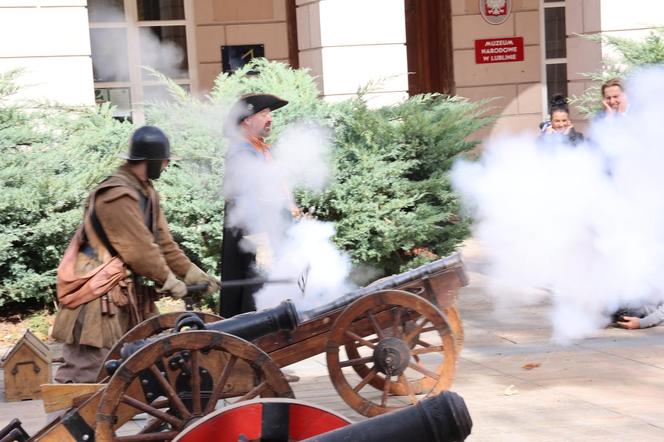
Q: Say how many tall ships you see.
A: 0